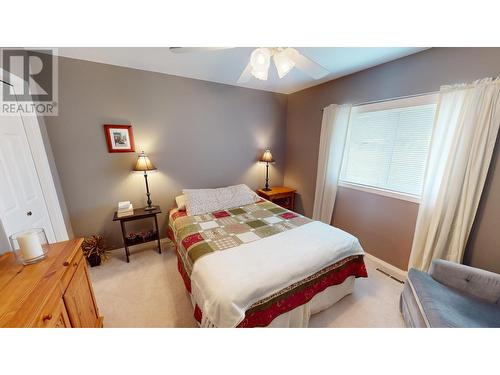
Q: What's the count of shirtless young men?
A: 0